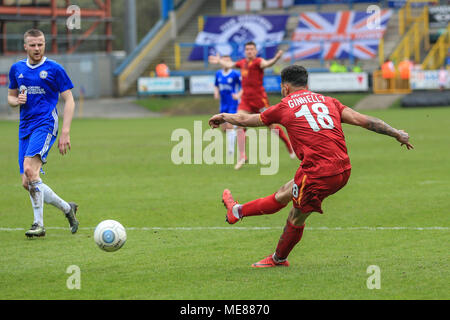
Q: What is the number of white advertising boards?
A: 4